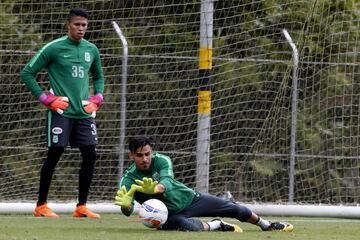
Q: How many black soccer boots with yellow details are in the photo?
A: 2